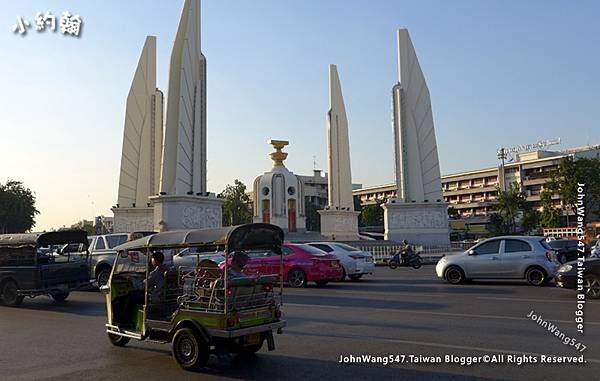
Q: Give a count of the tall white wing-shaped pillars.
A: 4